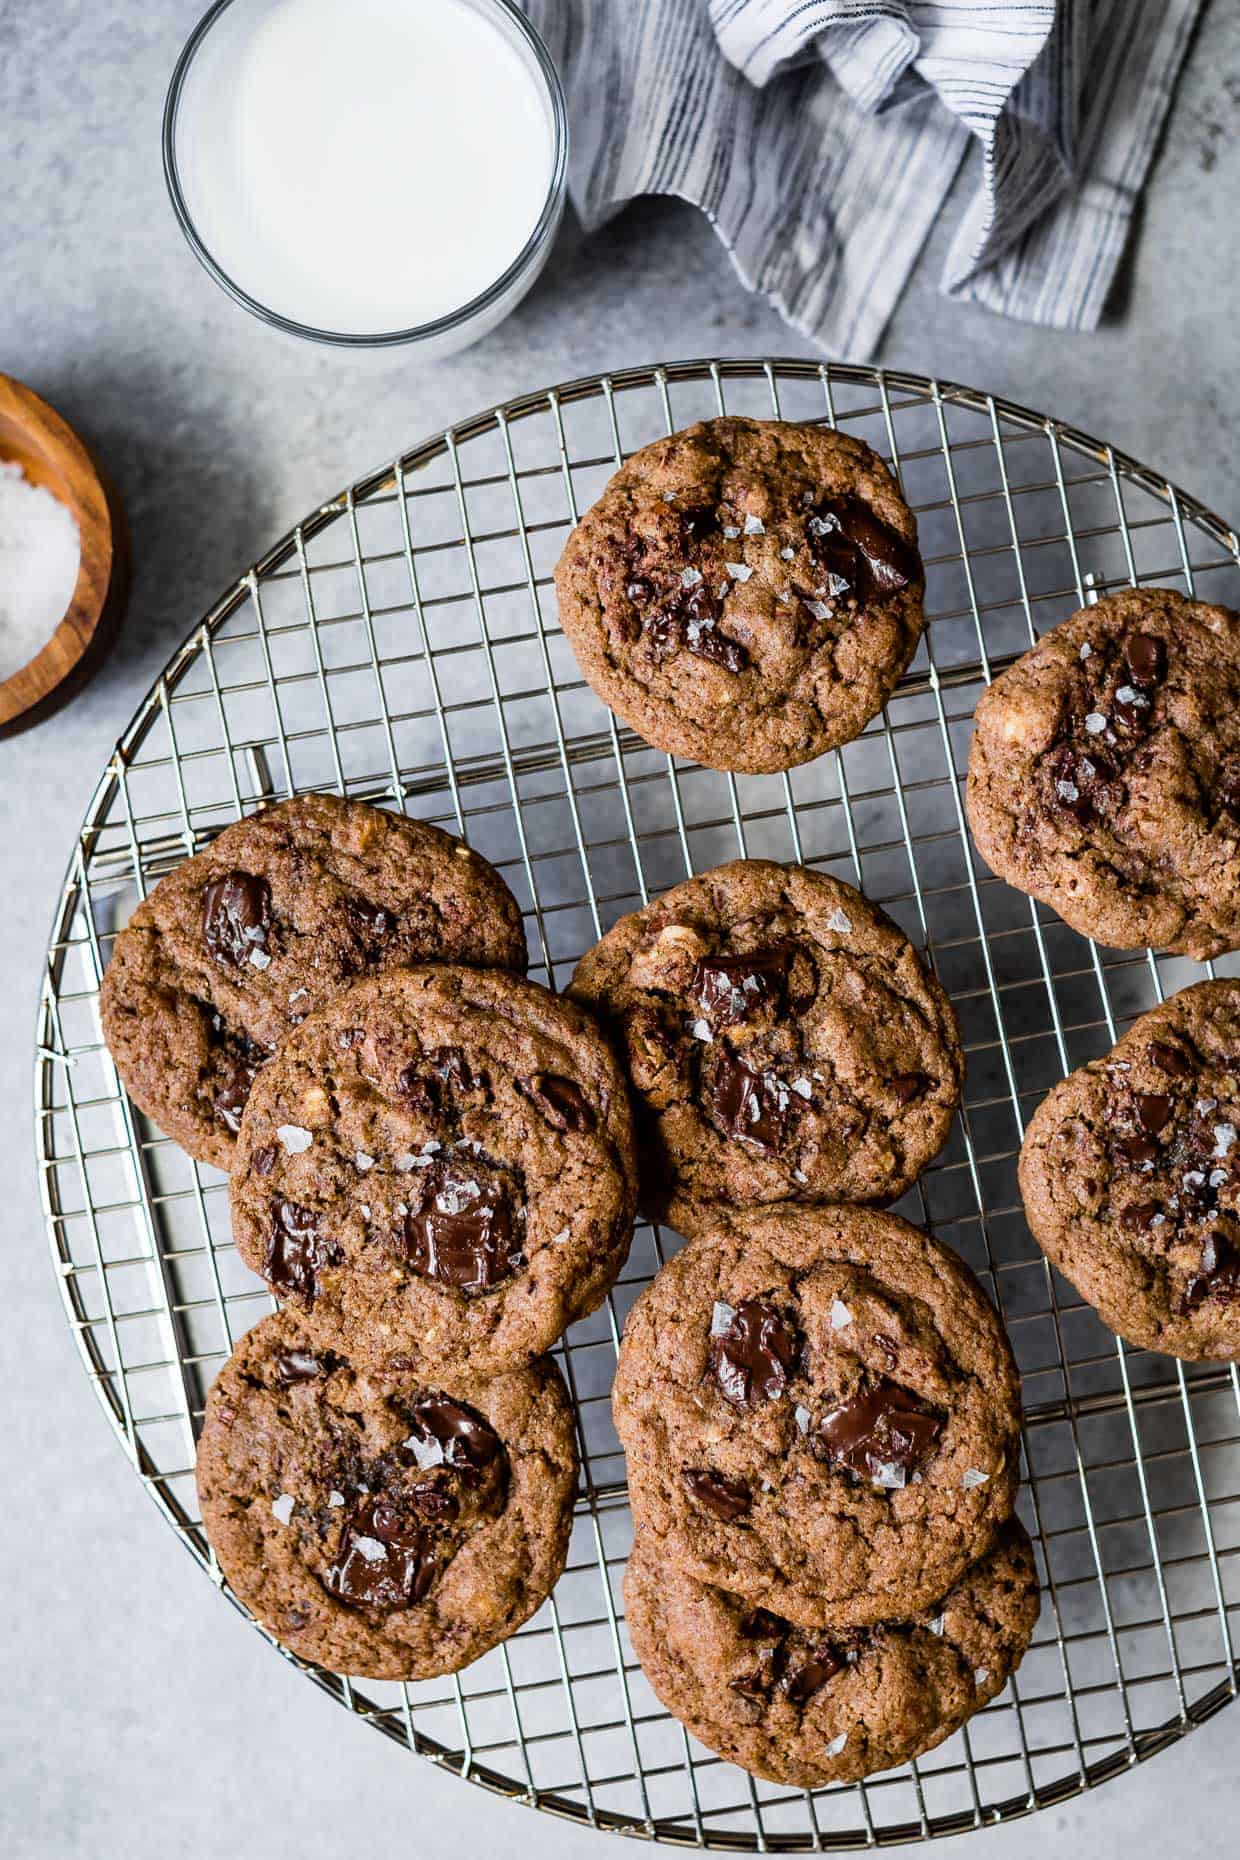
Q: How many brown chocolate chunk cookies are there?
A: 9